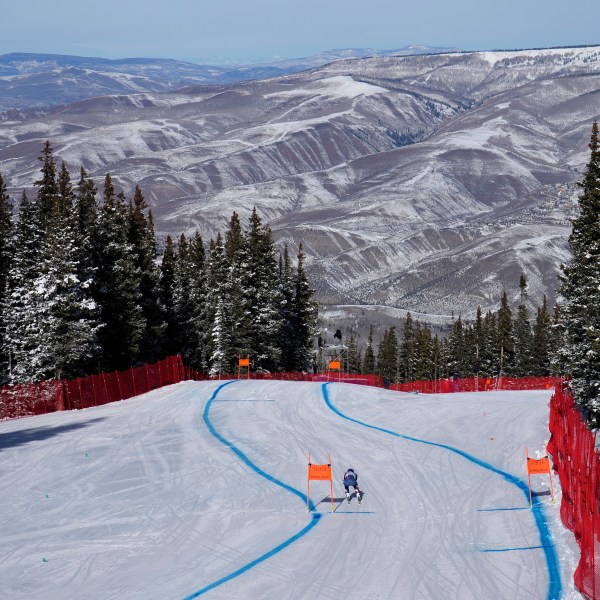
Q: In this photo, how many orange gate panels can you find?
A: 4